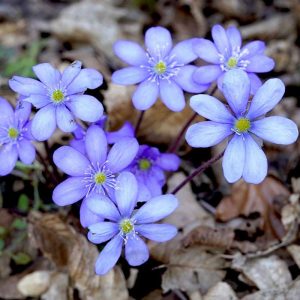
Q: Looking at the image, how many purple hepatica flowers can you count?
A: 8